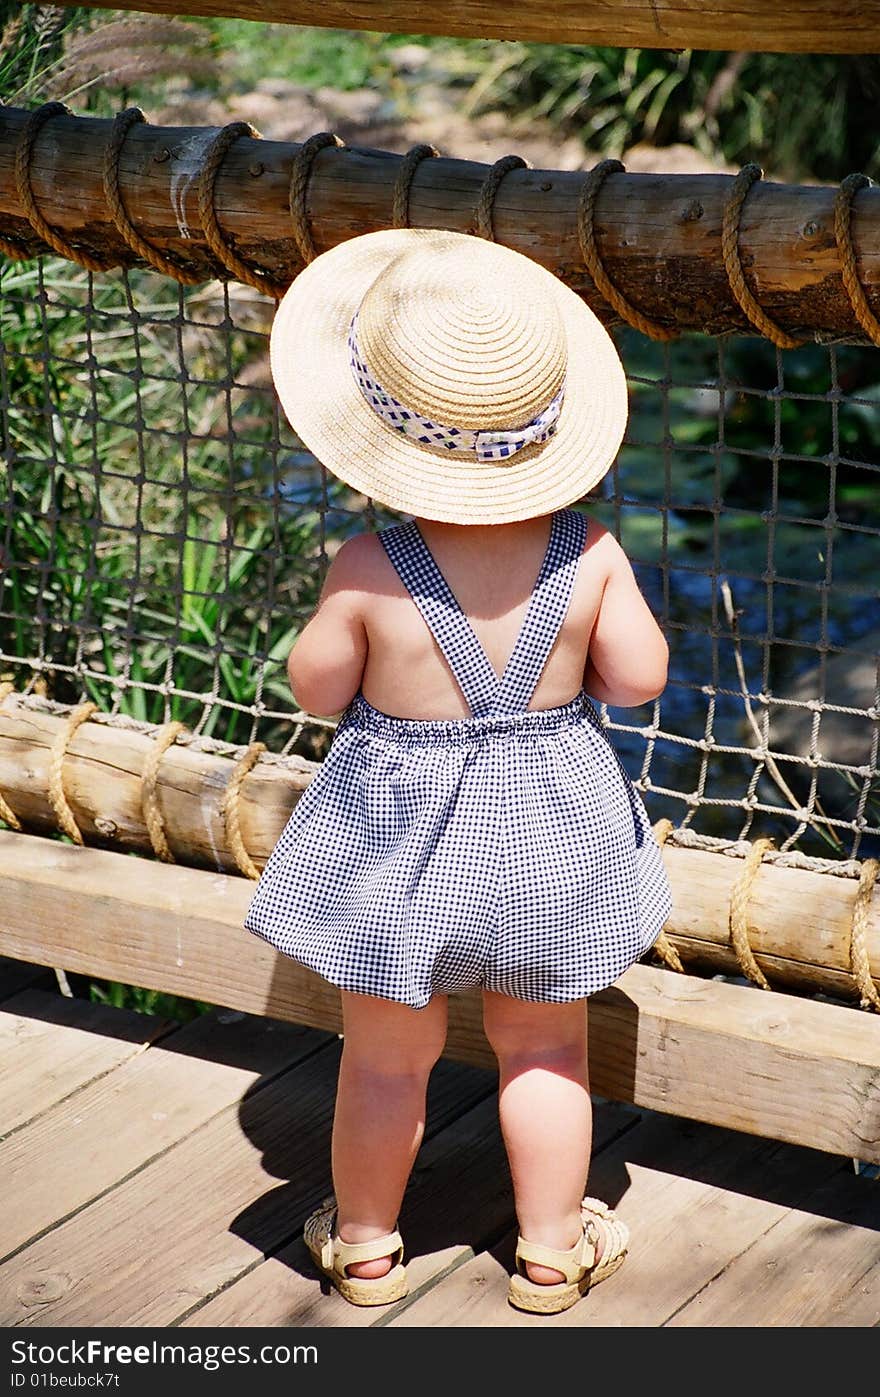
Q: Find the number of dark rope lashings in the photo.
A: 9